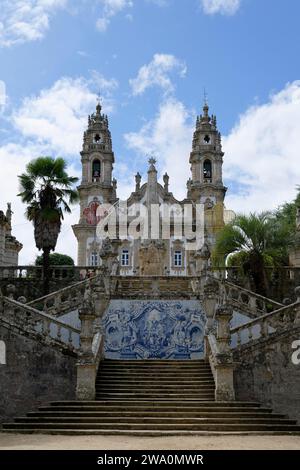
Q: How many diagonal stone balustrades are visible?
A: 4